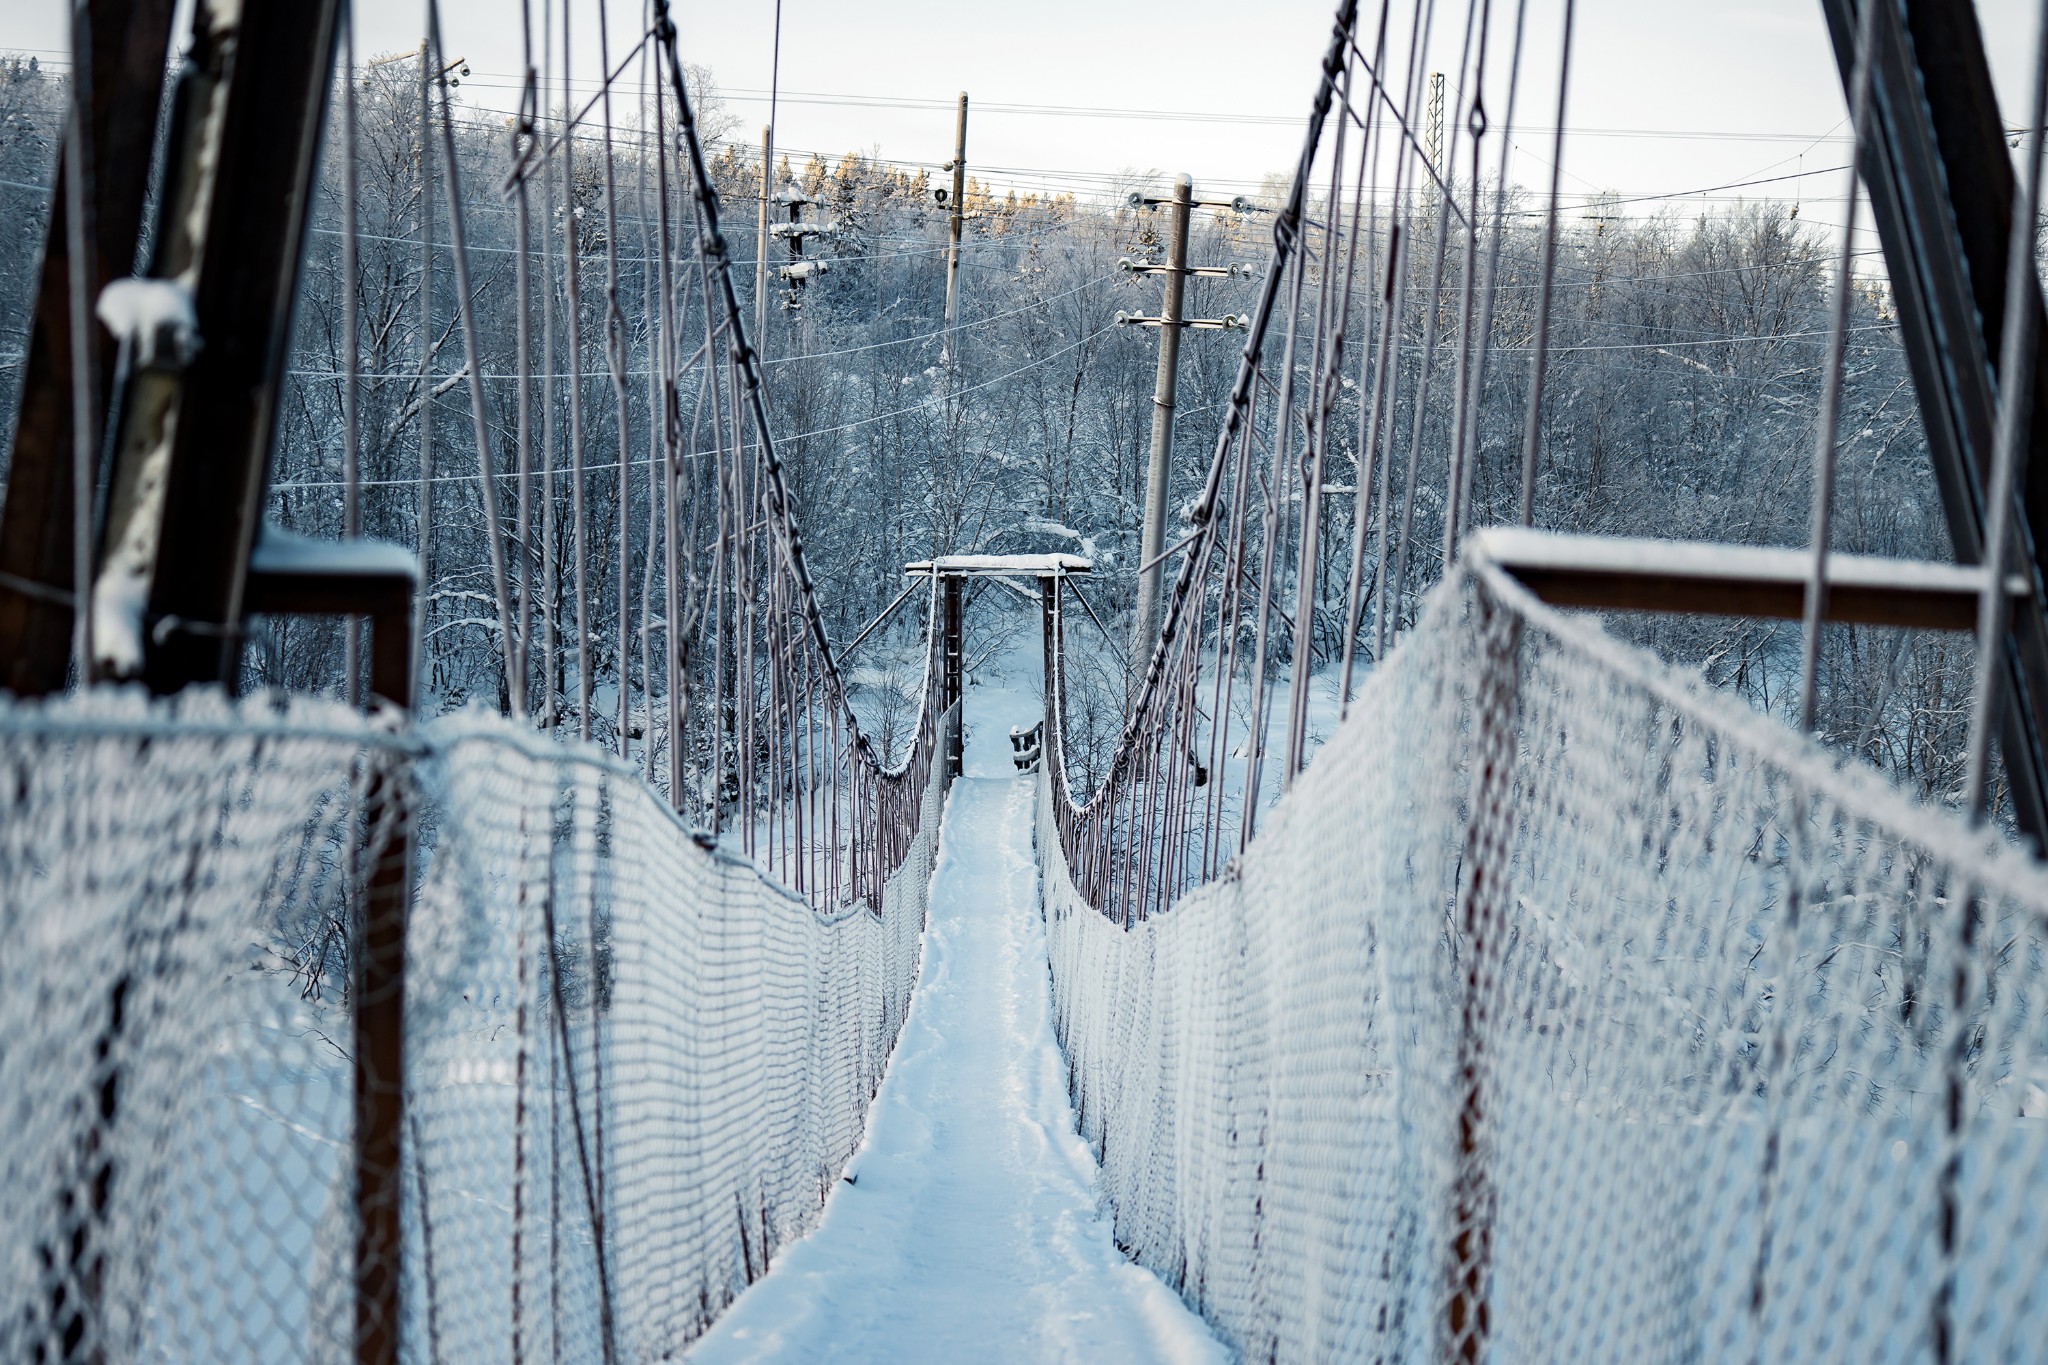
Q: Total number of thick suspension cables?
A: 2